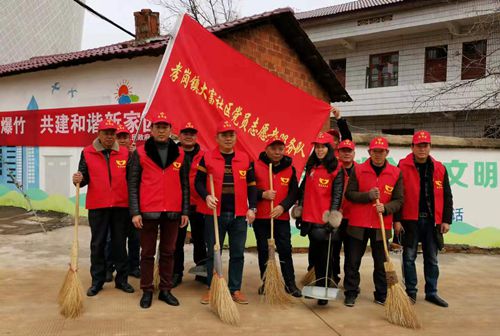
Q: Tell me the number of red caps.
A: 11